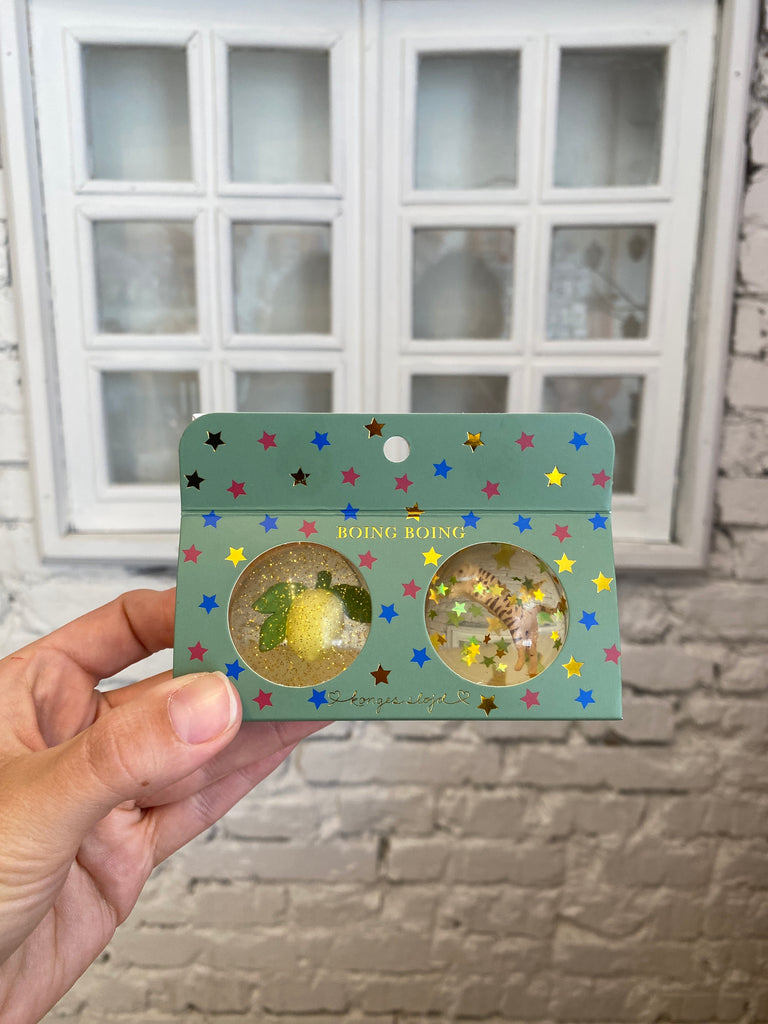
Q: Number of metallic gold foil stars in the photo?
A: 14